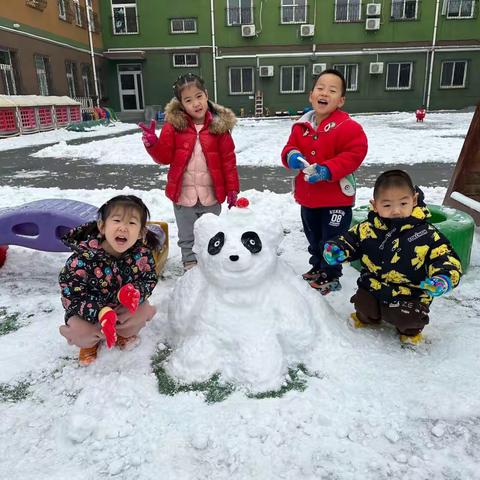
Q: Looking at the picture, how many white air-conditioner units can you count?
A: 7